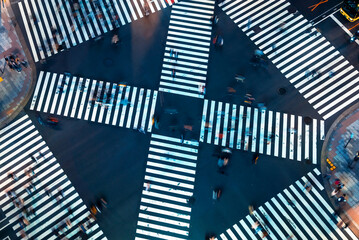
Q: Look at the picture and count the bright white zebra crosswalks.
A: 8